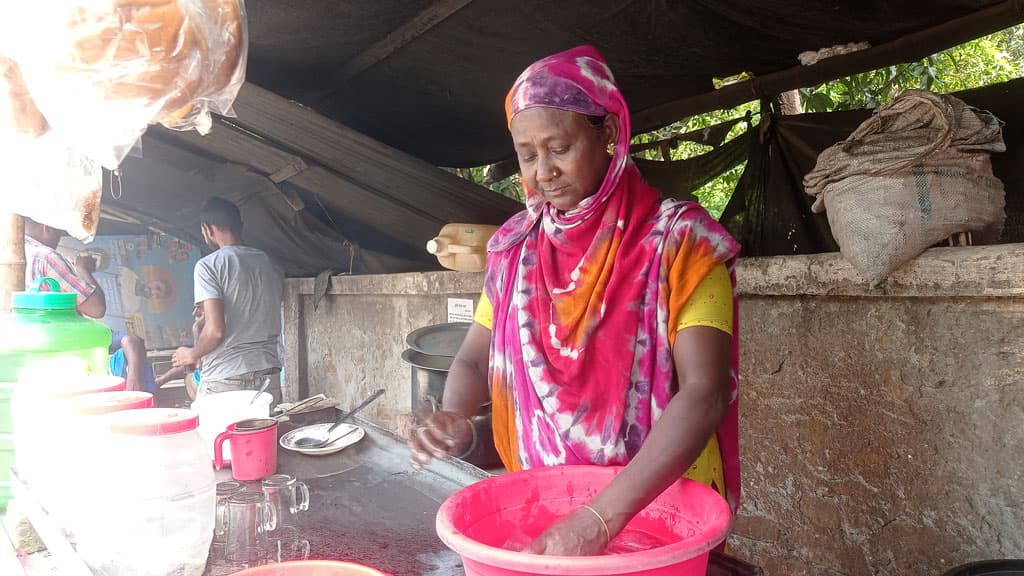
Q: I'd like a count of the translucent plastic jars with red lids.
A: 3